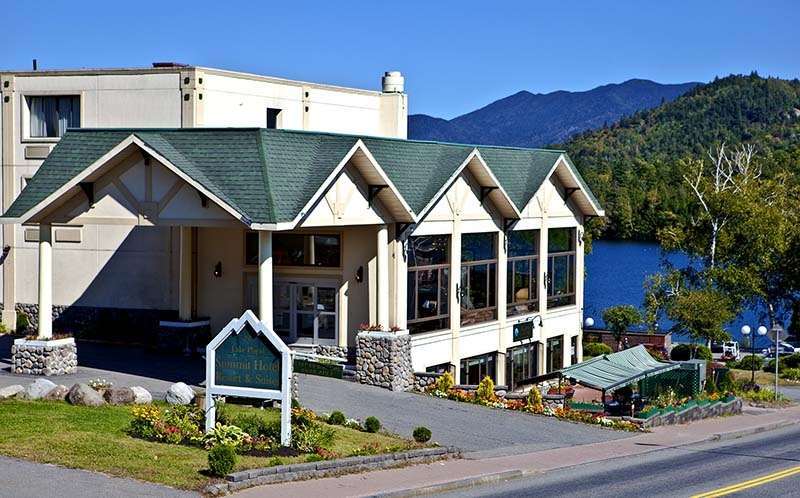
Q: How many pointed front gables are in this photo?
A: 4